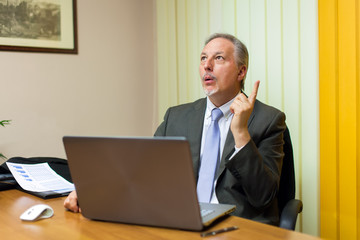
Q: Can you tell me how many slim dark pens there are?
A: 1